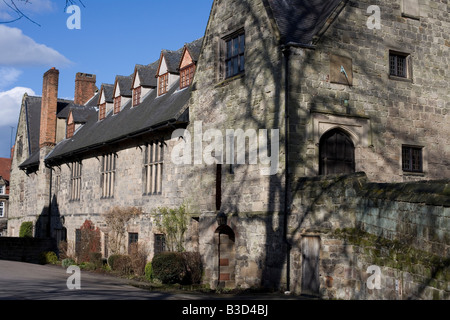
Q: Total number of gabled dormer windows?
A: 6